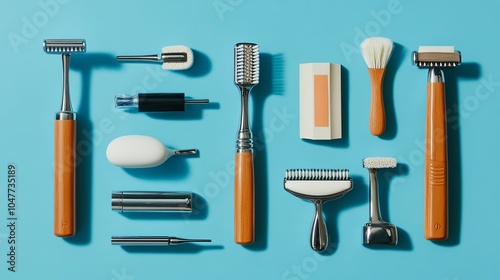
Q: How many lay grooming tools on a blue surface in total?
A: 12